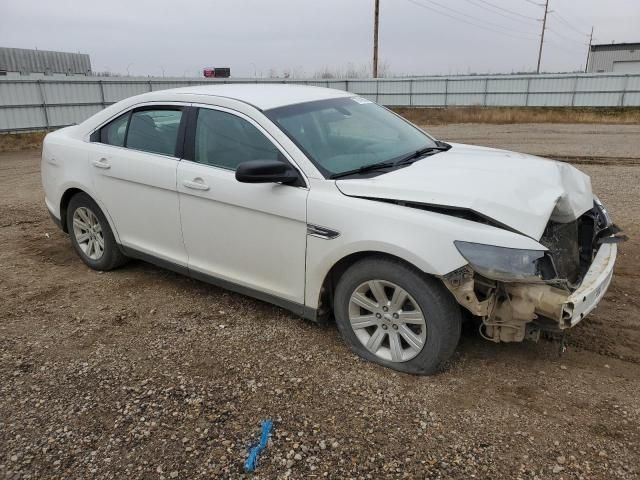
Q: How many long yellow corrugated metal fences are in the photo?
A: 0